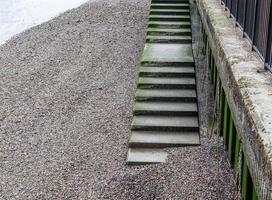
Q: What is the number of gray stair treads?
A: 14